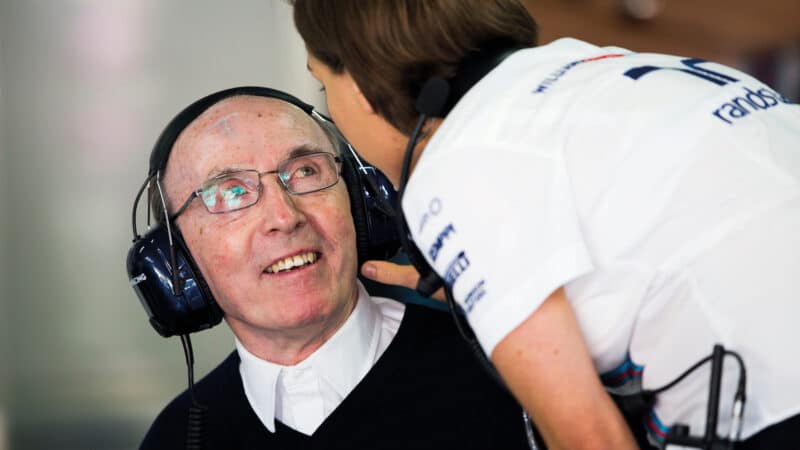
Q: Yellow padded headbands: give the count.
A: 0